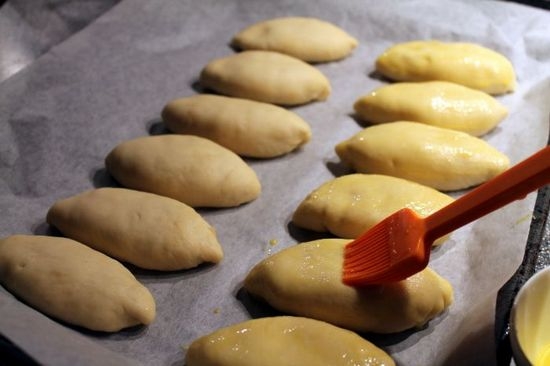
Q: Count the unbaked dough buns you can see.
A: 12